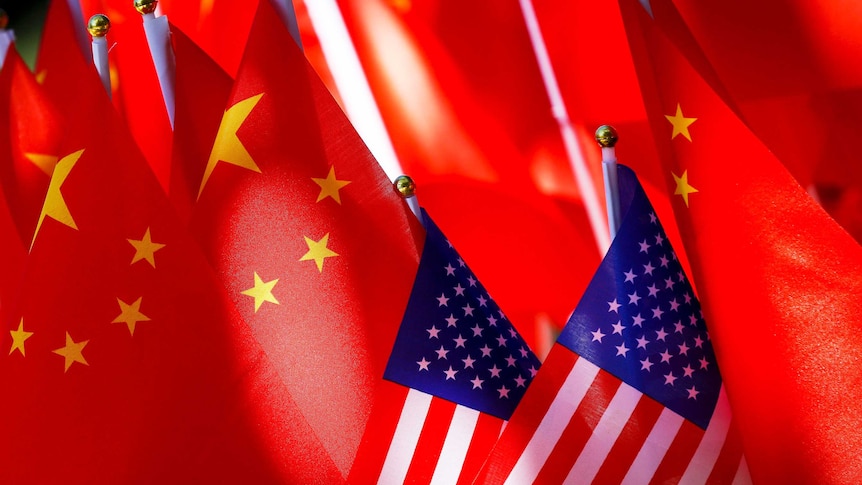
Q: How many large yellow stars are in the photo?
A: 2